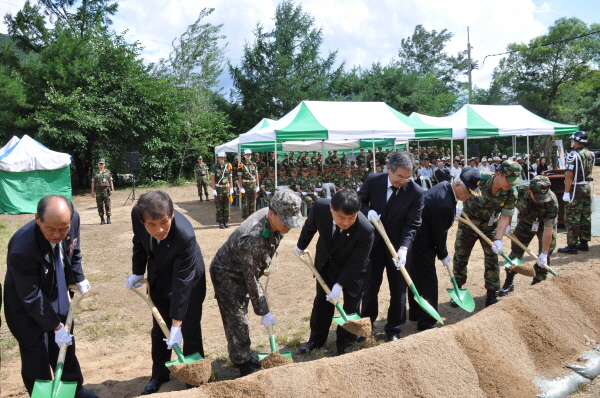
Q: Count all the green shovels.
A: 8